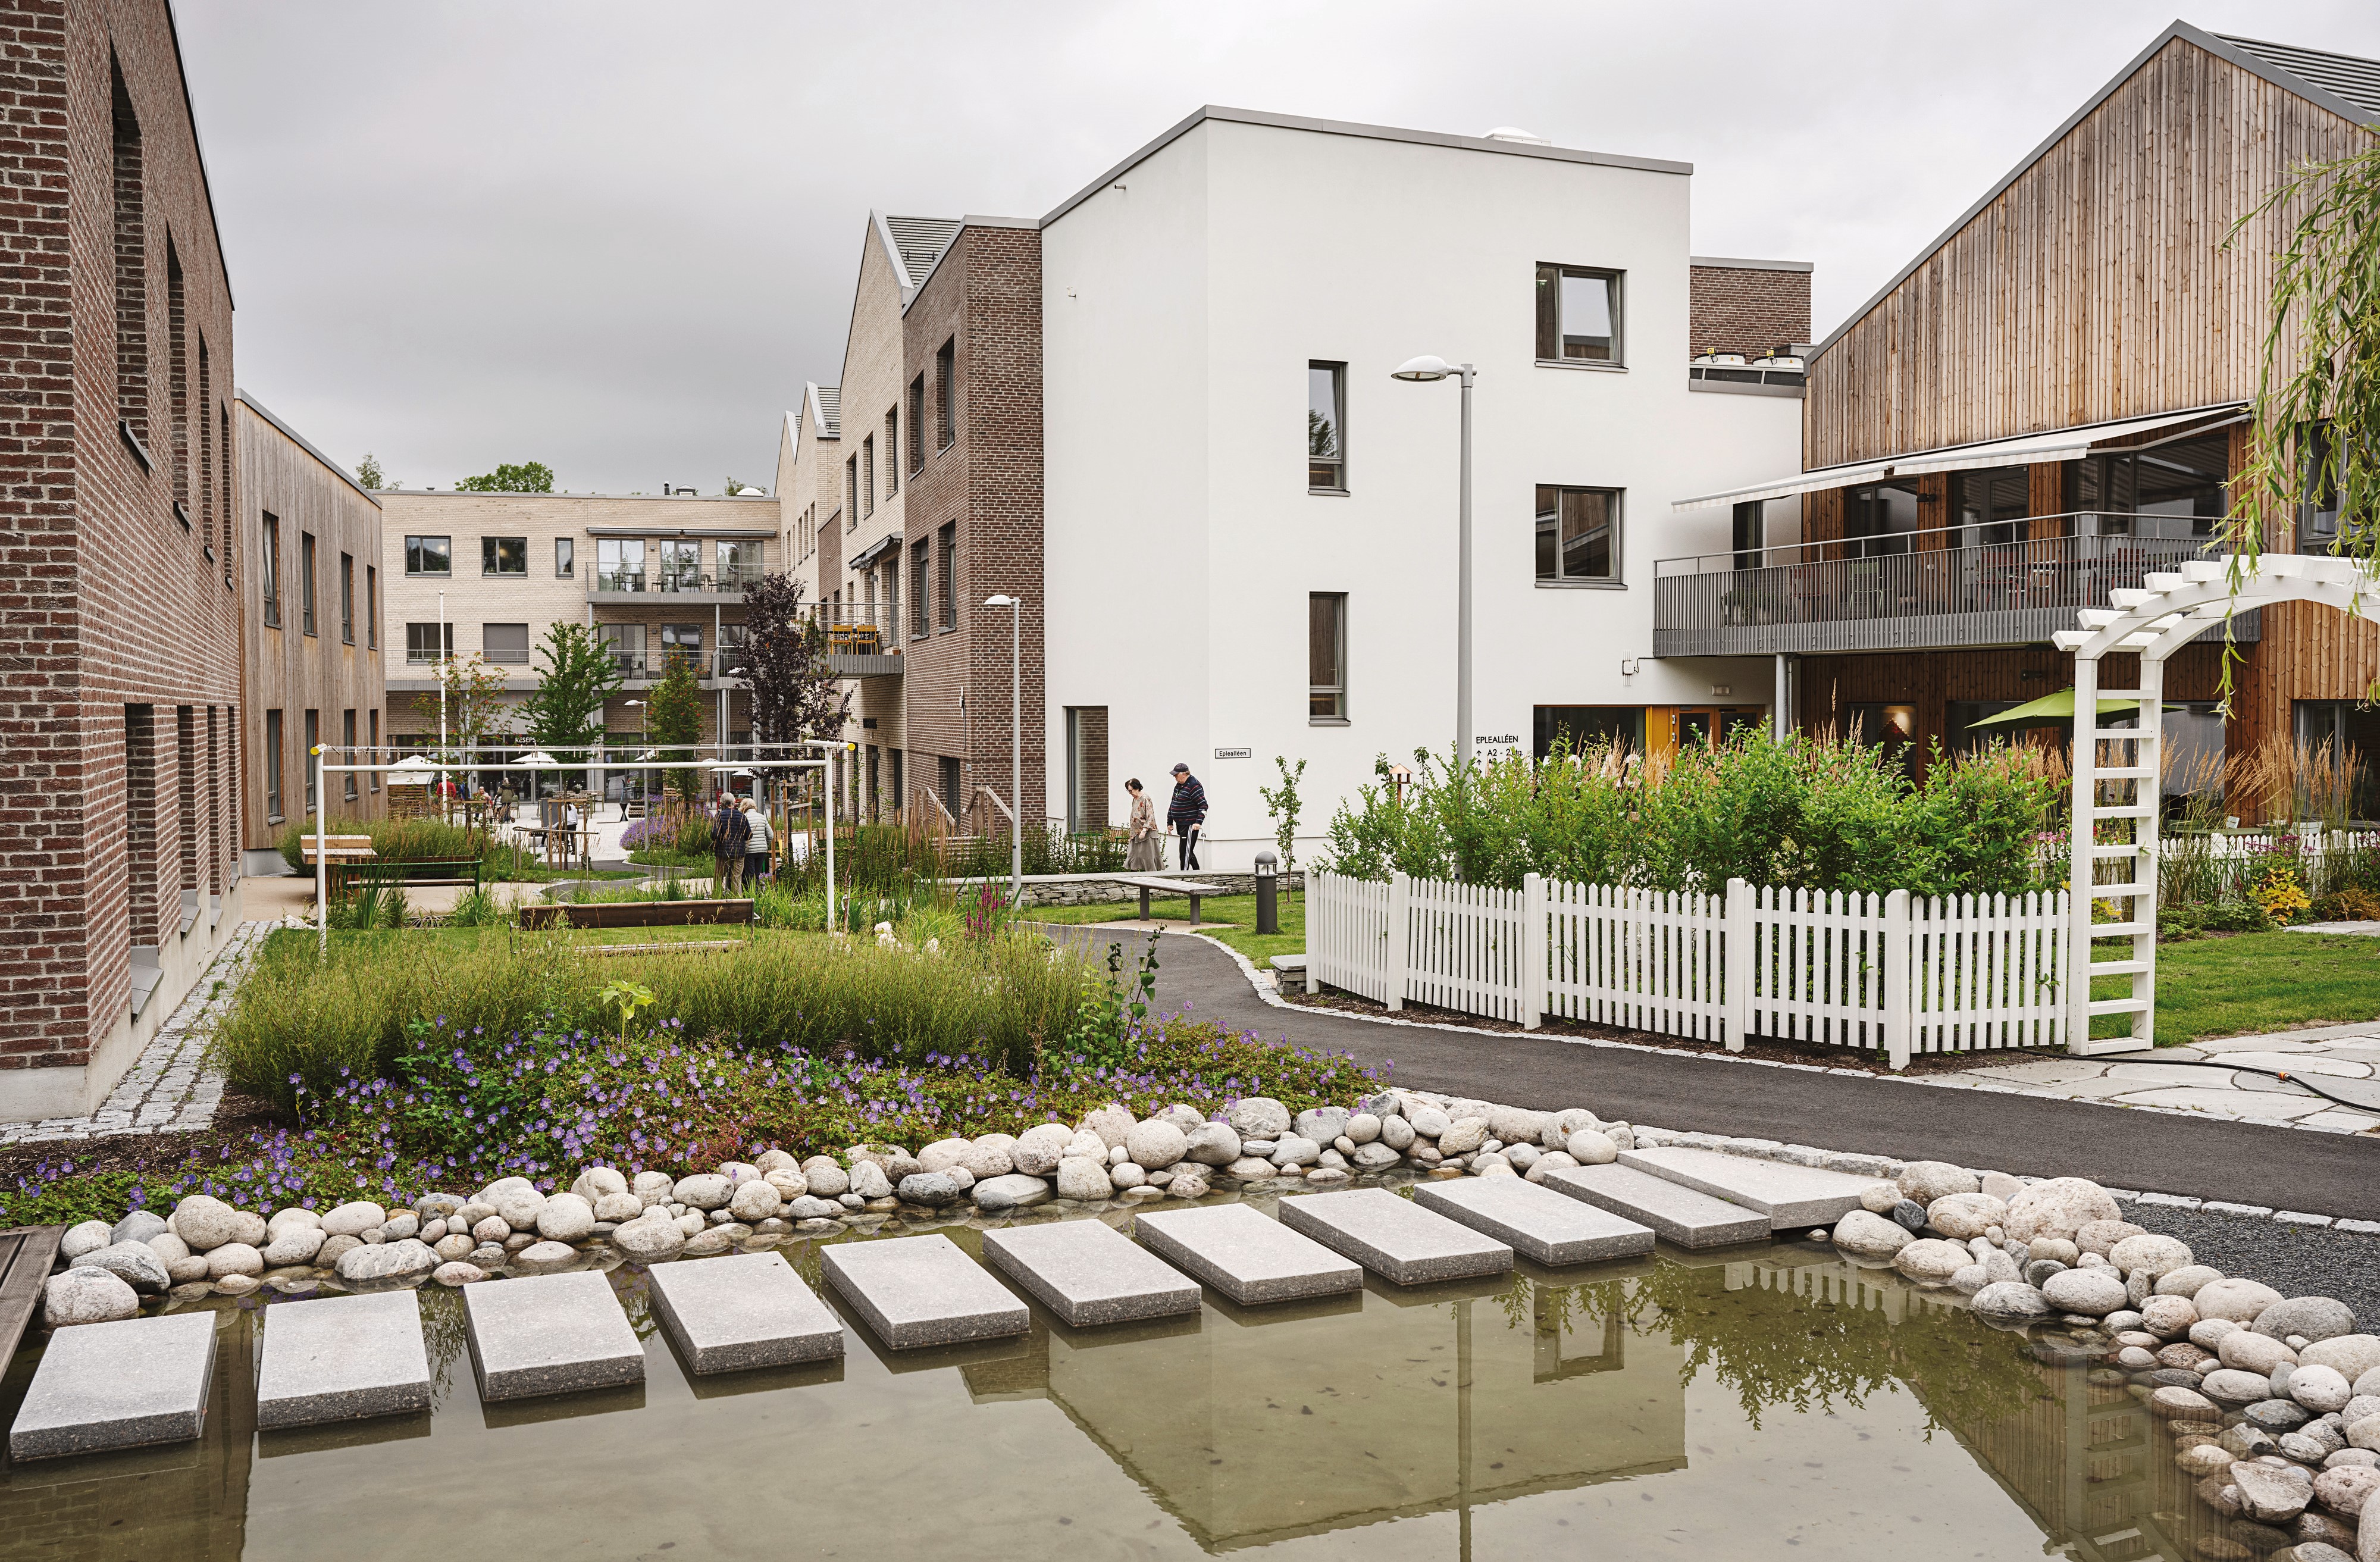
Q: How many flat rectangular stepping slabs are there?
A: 11